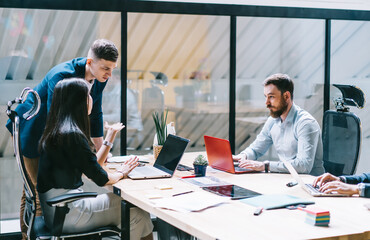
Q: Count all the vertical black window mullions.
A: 3